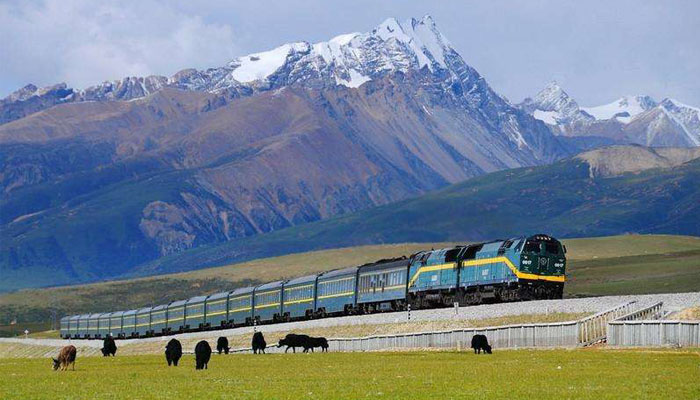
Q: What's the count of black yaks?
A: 8